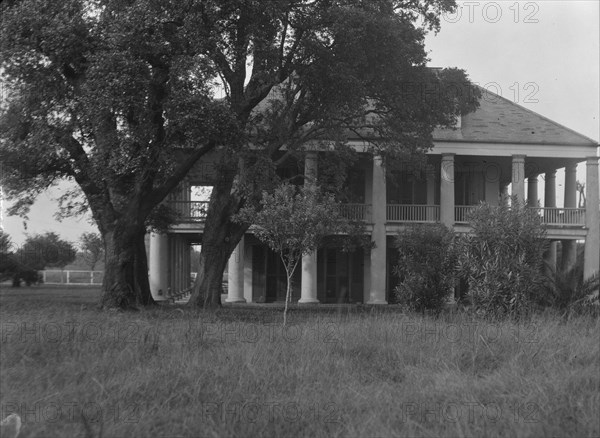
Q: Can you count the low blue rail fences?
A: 0